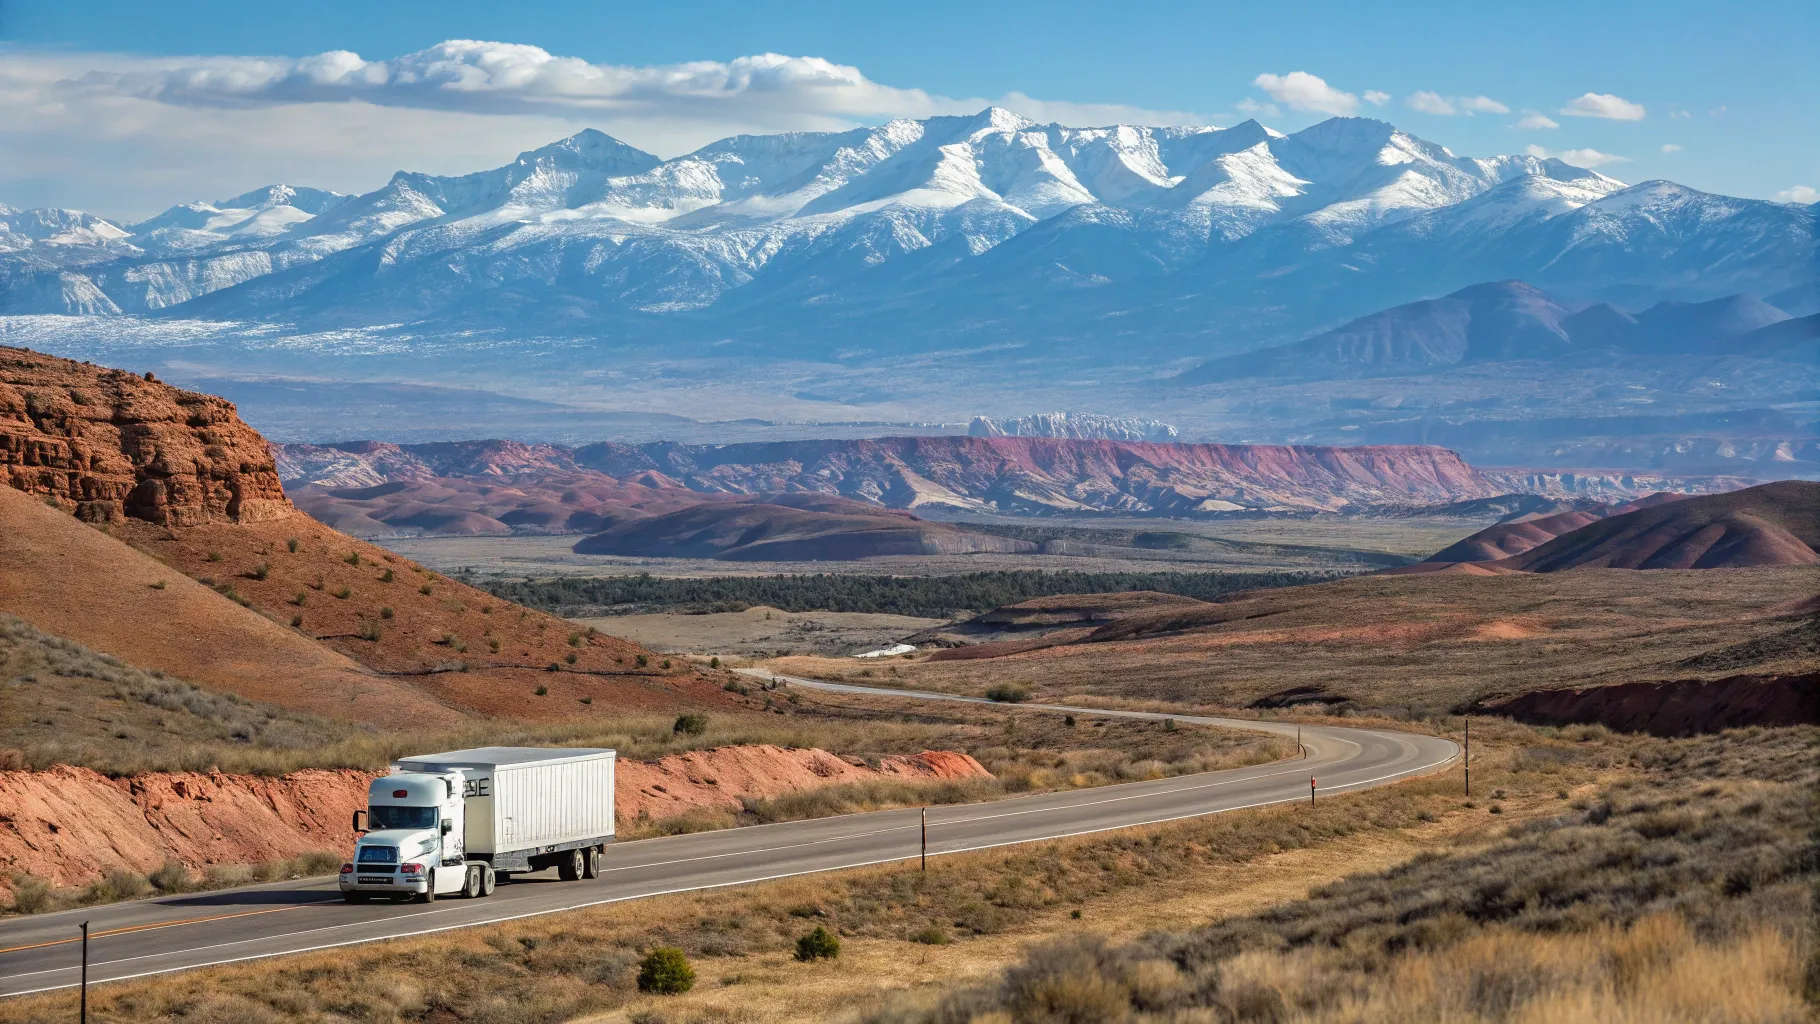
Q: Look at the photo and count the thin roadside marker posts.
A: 5